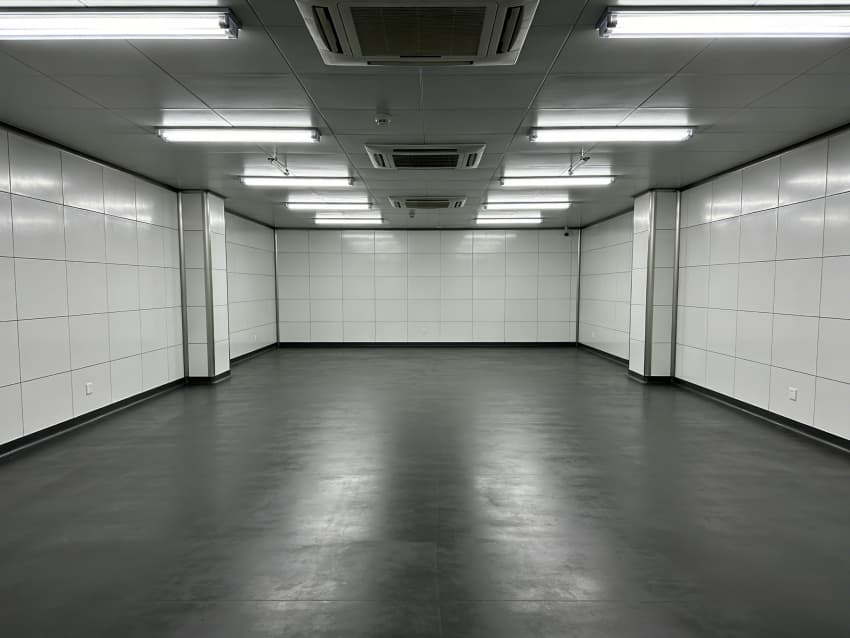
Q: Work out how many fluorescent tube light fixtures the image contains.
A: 10